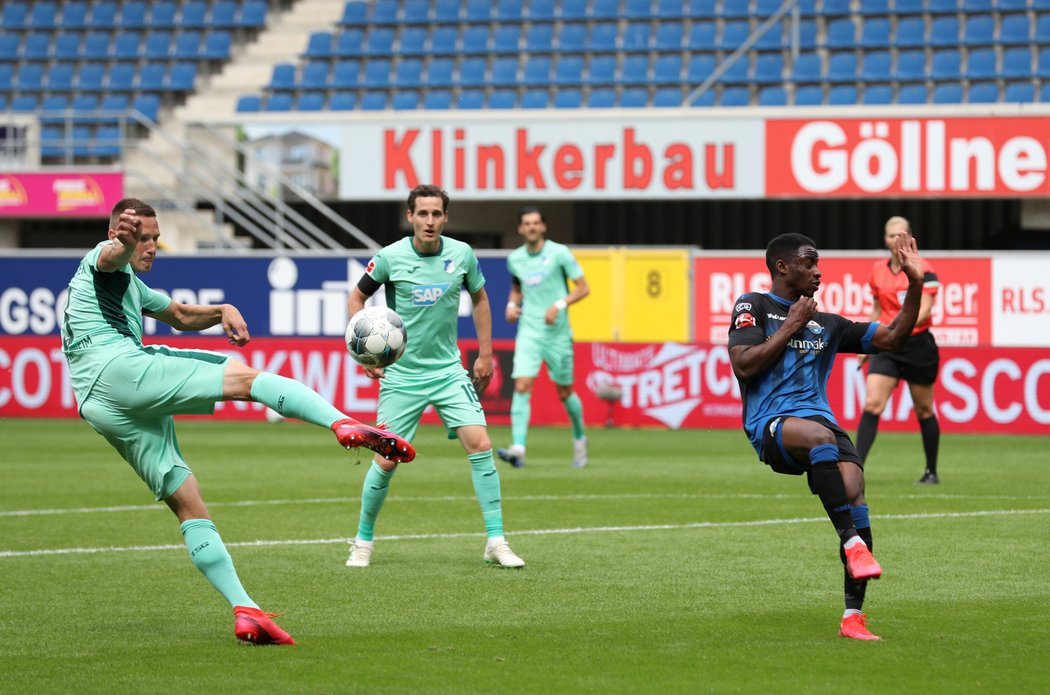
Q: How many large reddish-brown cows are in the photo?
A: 0